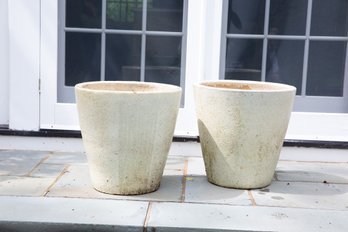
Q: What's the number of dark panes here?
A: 12